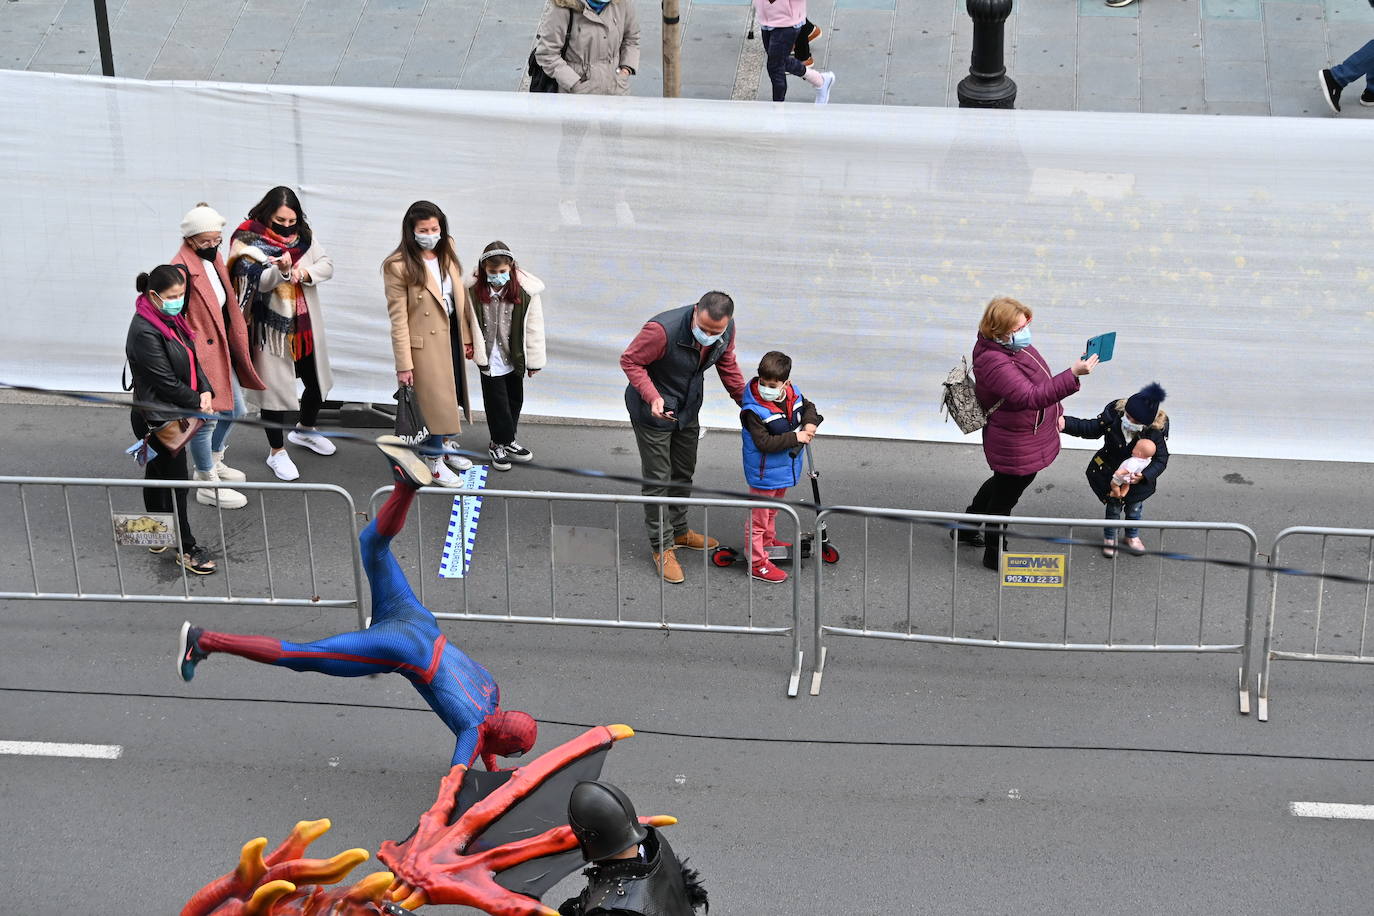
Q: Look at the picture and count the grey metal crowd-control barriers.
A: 4